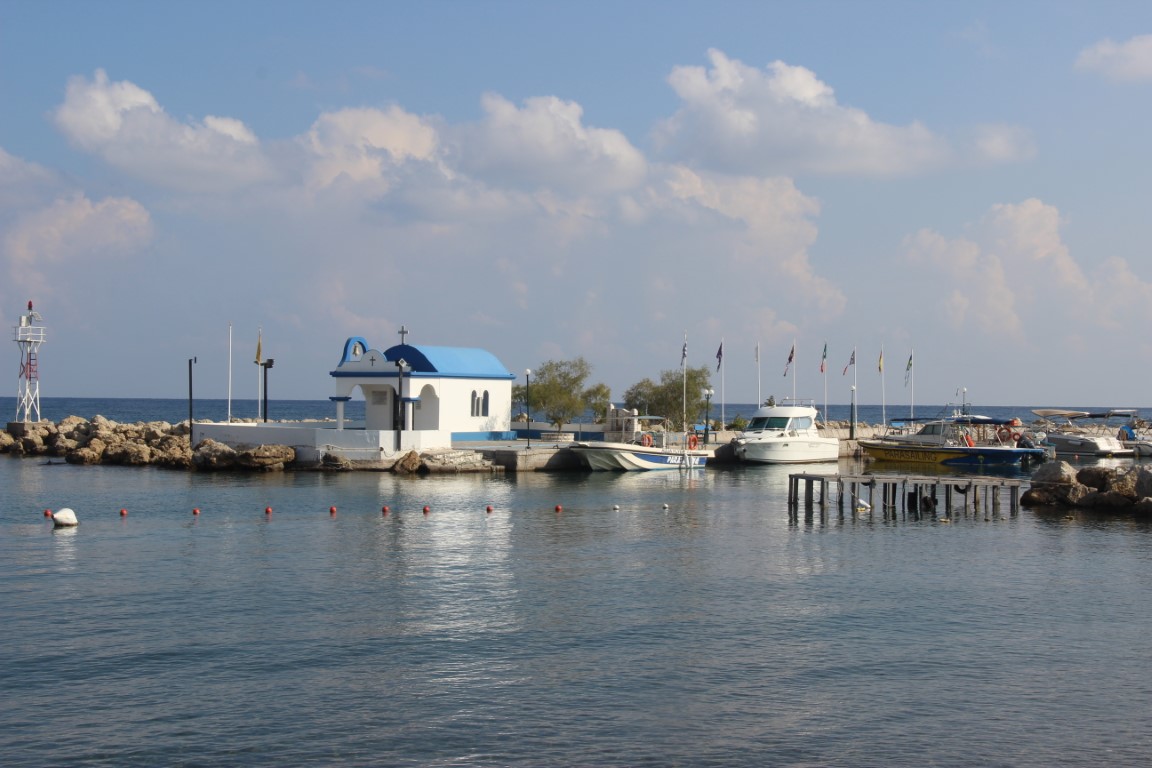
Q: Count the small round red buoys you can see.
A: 9